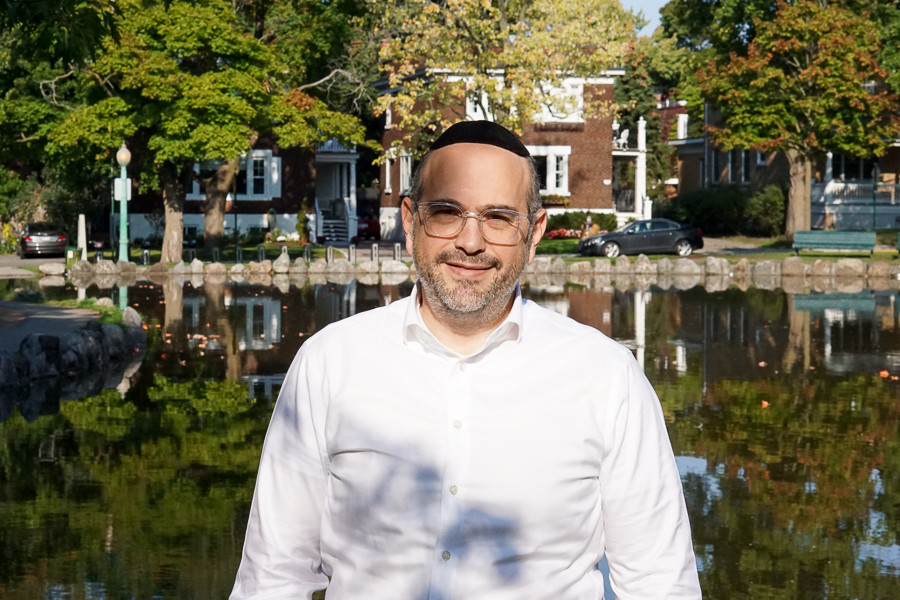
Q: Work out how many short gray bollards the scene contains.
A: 12